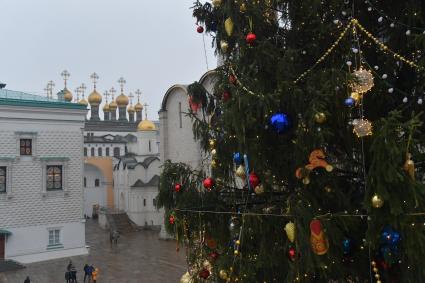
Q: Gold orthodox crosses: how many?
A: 12